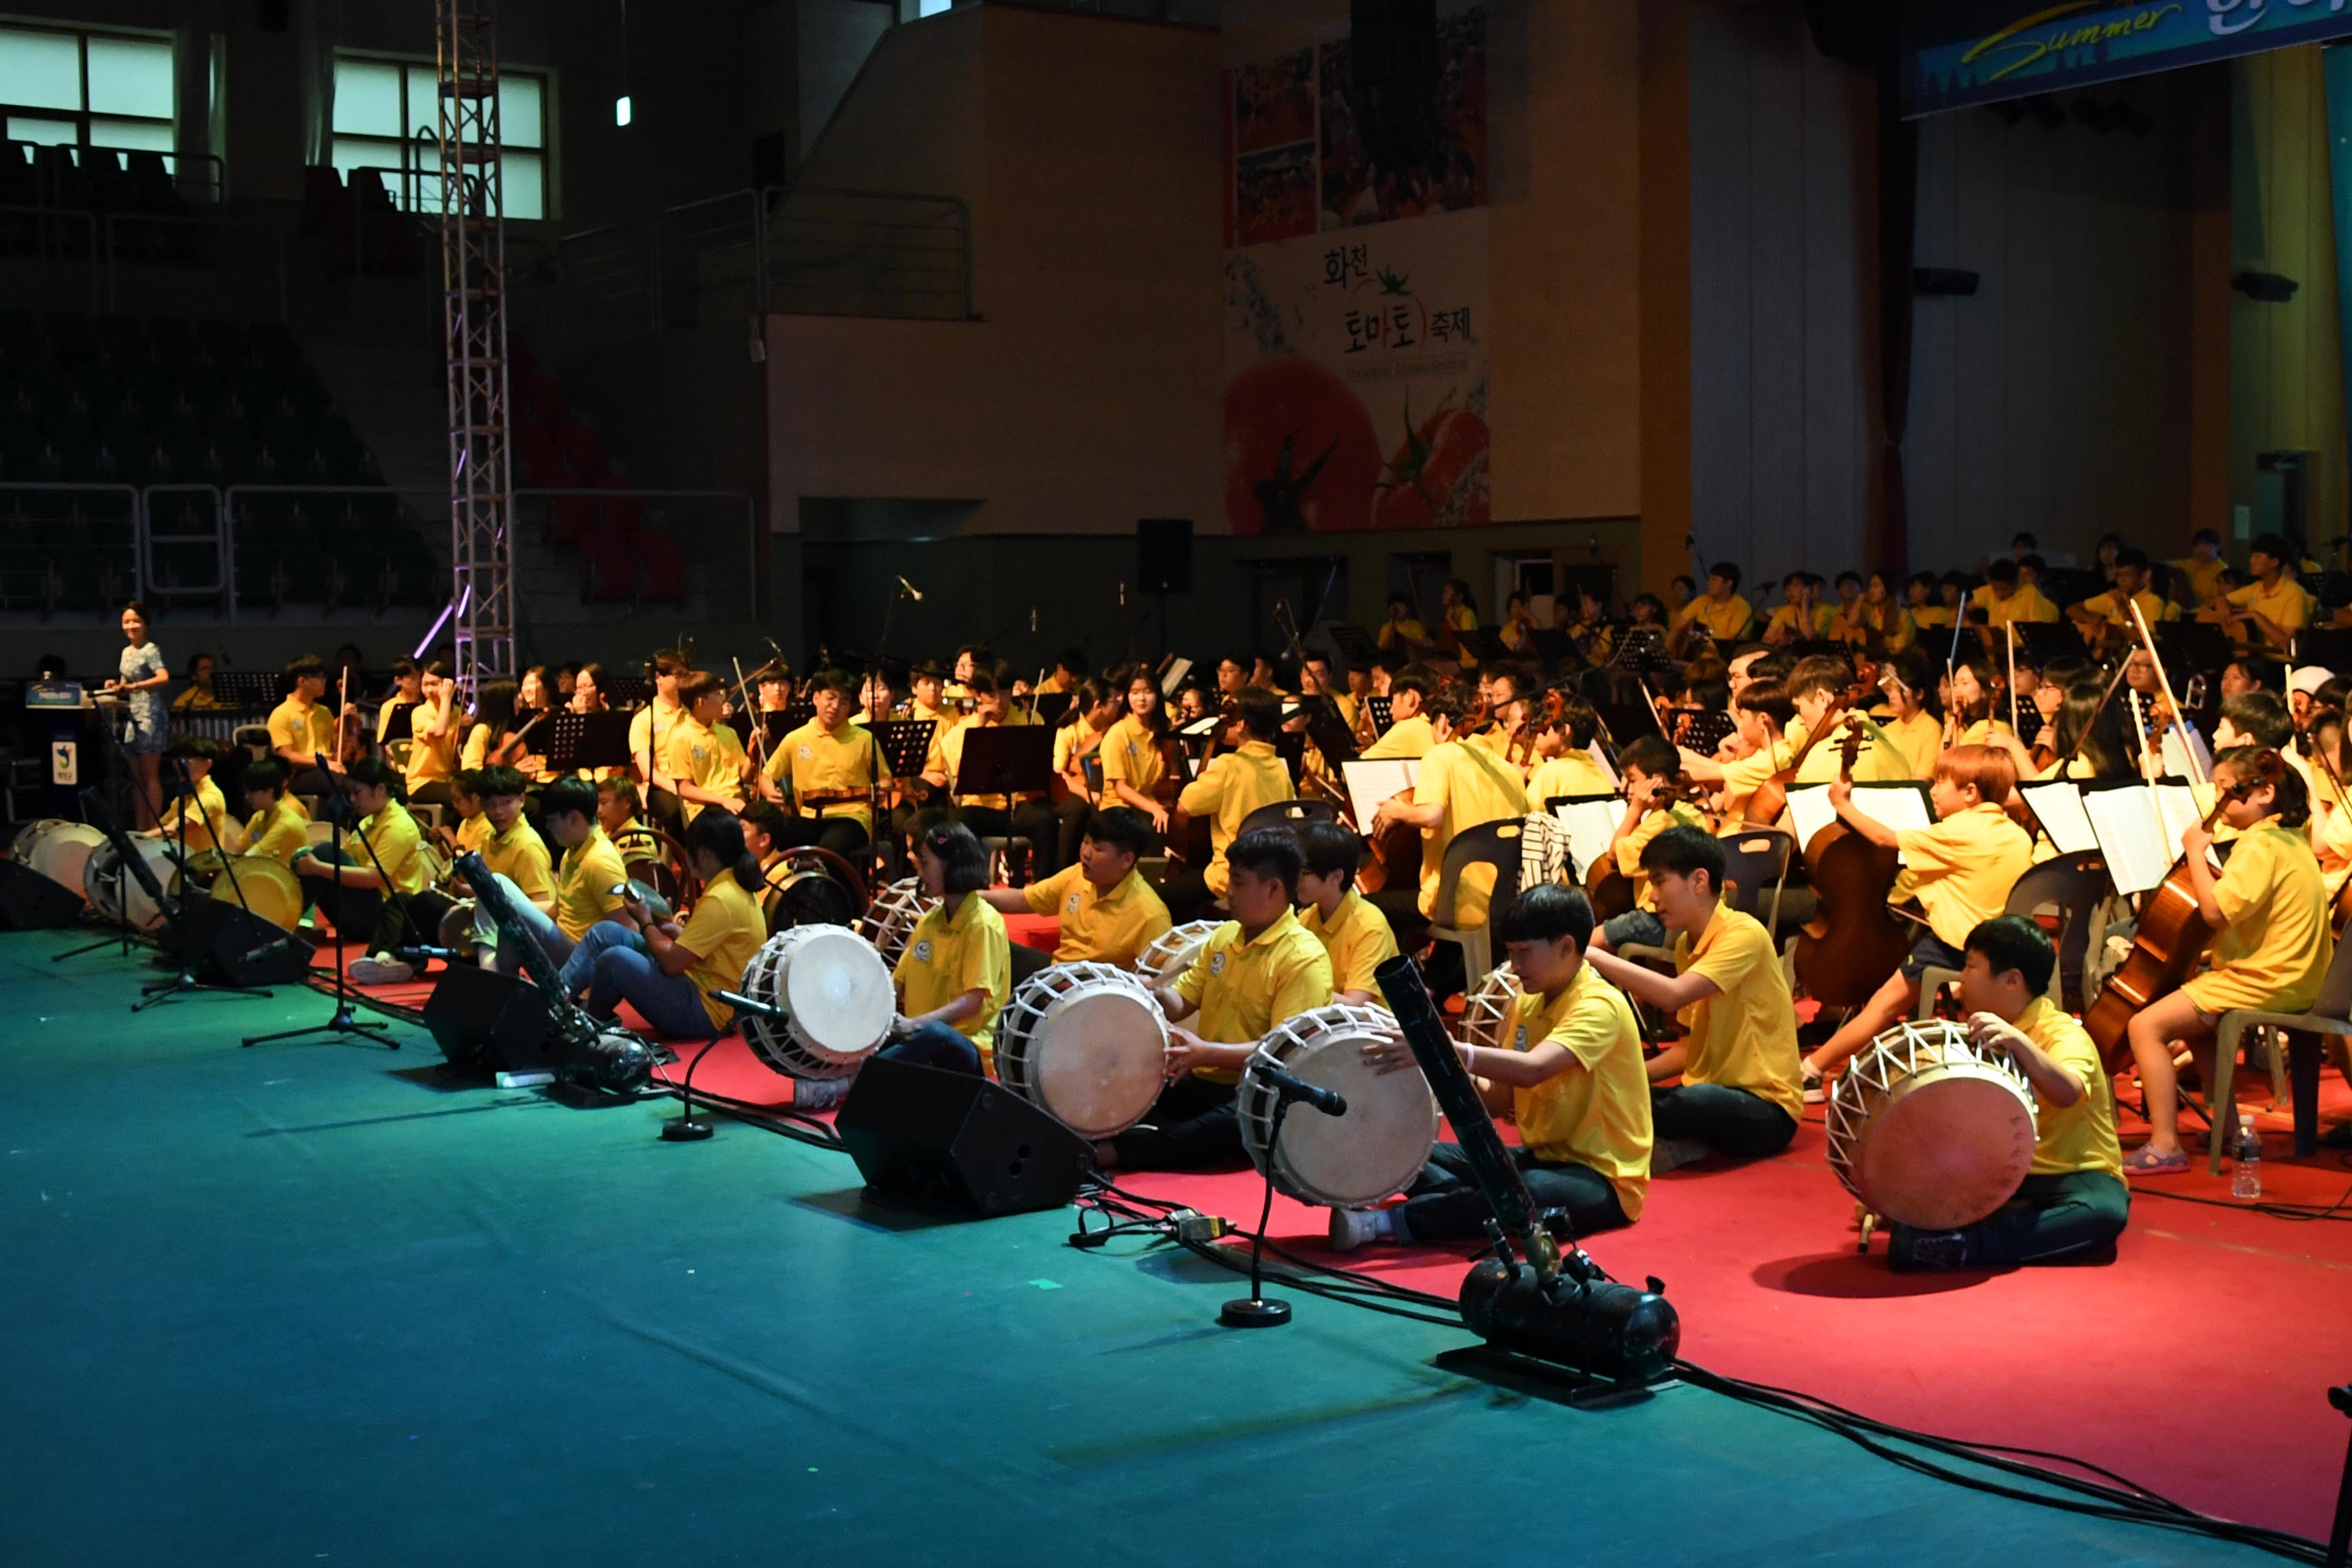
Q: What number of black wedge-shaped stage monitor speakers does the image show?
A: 4